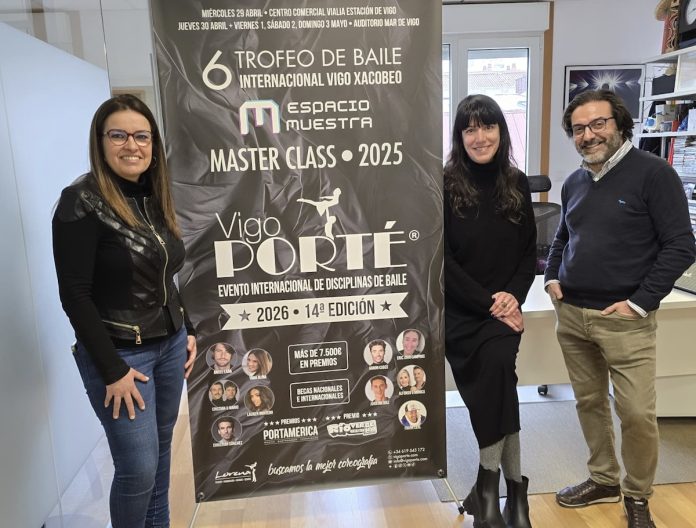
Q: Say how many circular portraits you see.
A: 10